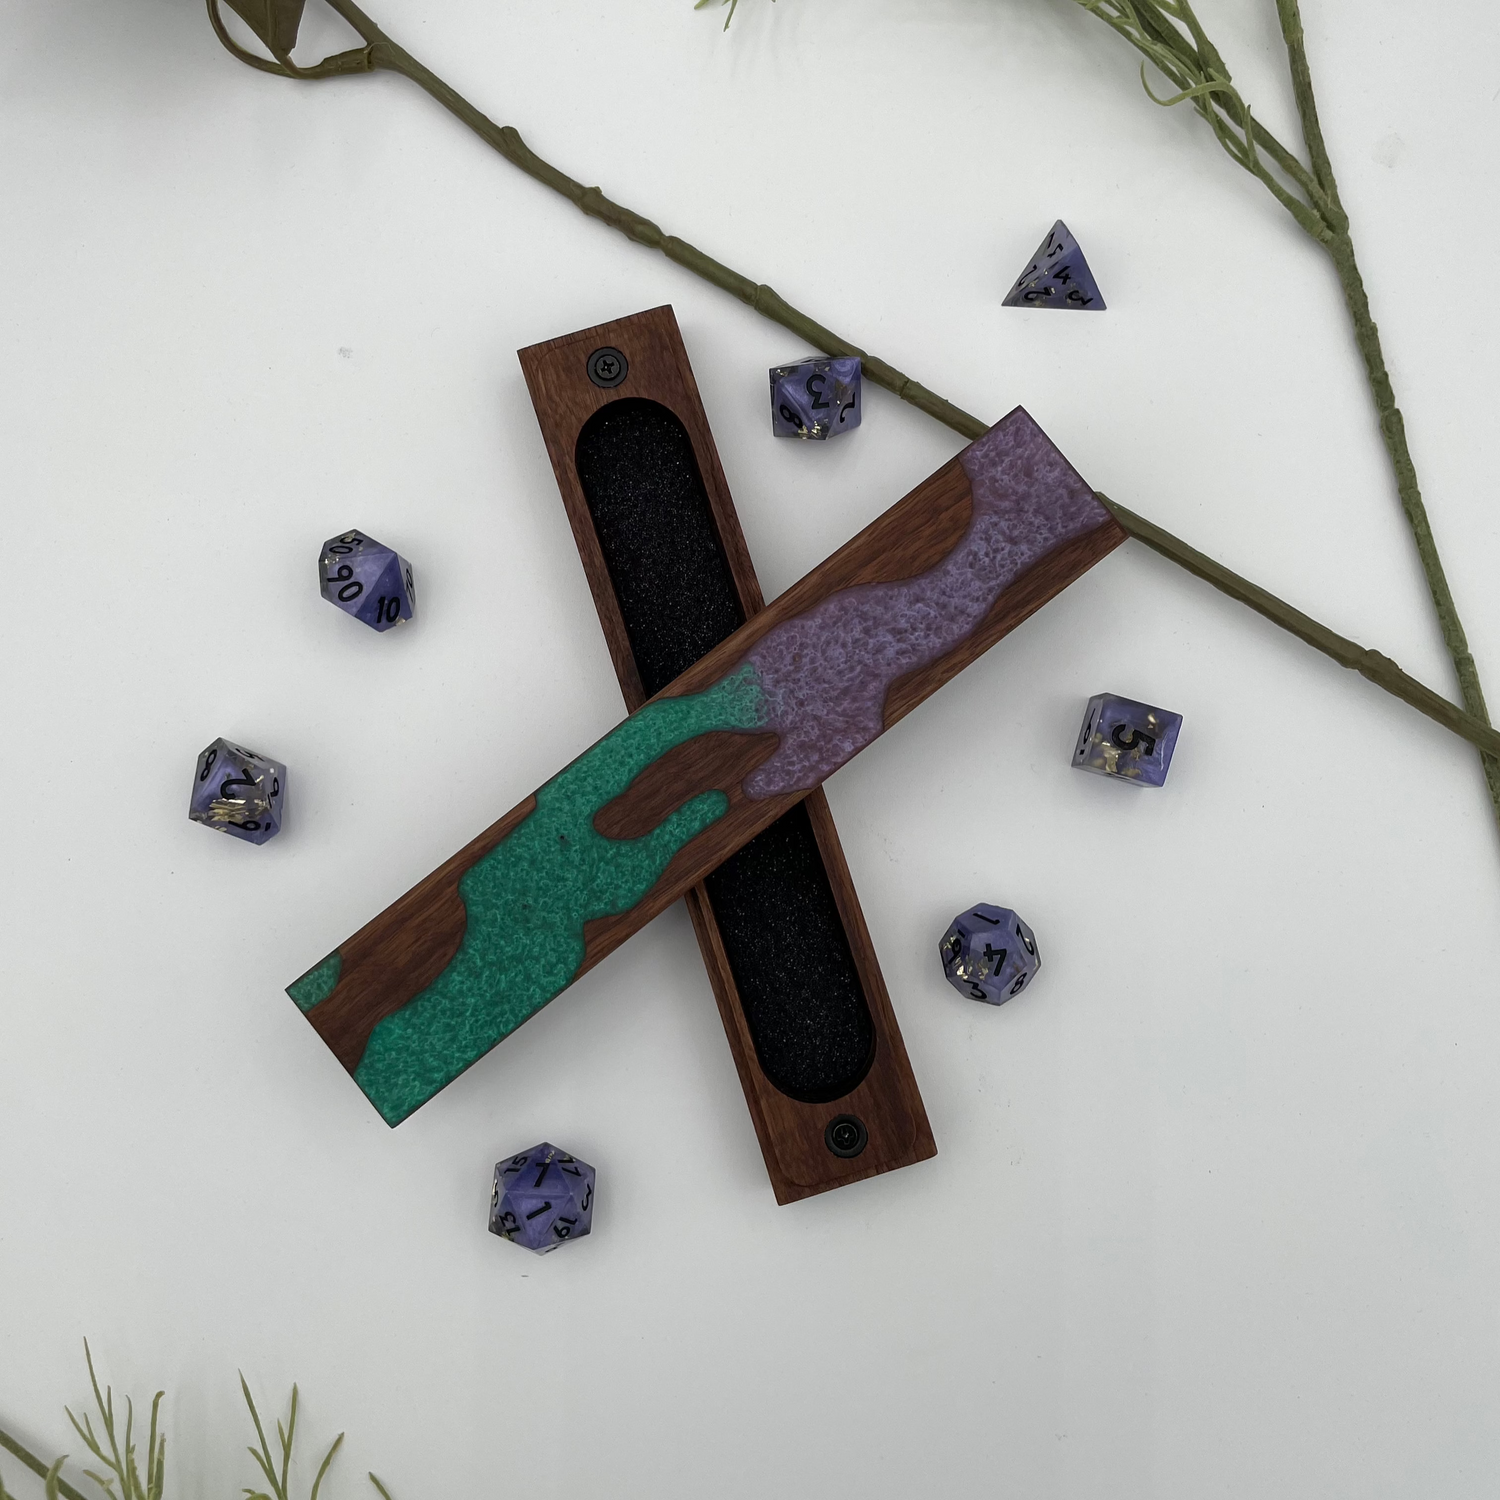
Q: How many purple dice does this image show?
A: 7